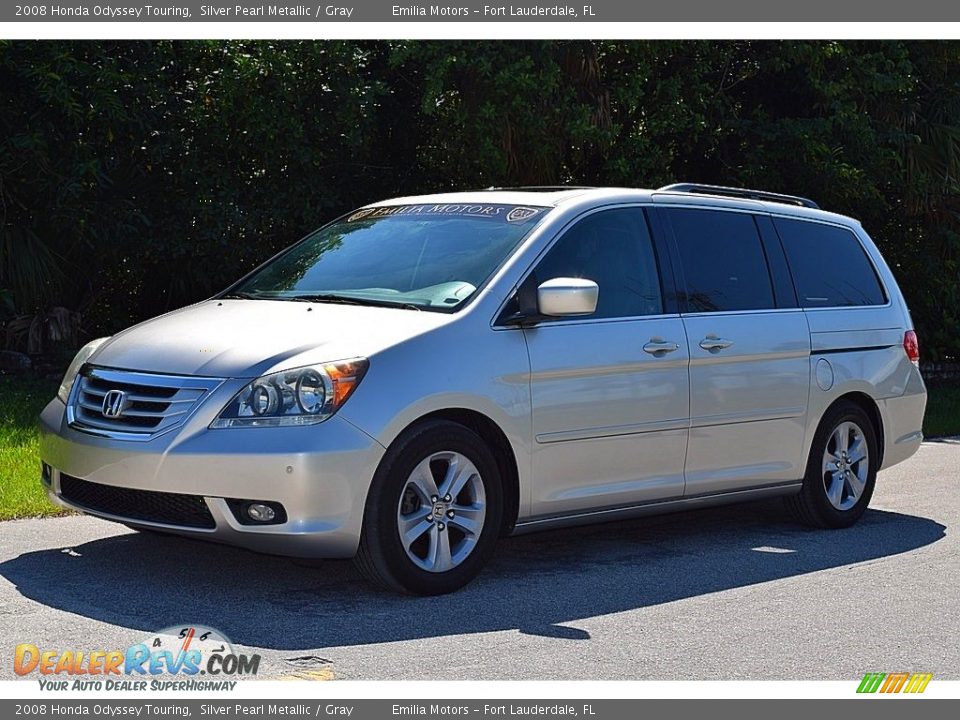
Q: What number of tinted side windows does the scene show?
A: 3